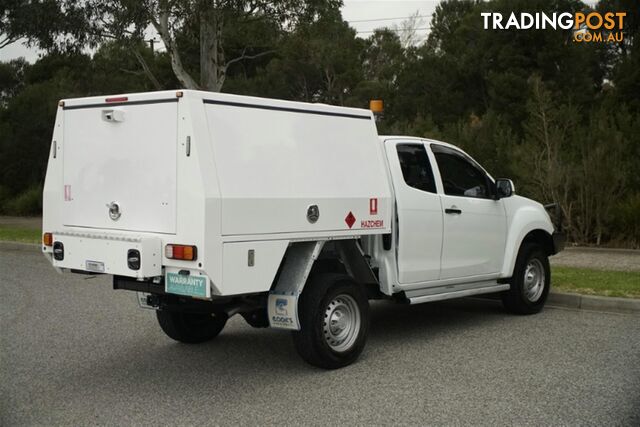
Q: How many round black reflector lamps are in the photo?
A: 2